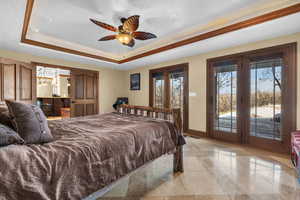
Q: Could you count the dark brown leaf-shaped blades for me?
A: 5